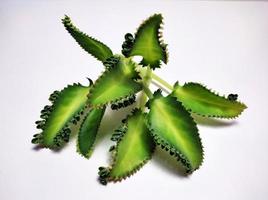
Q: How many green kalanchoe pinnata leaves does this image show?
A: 8